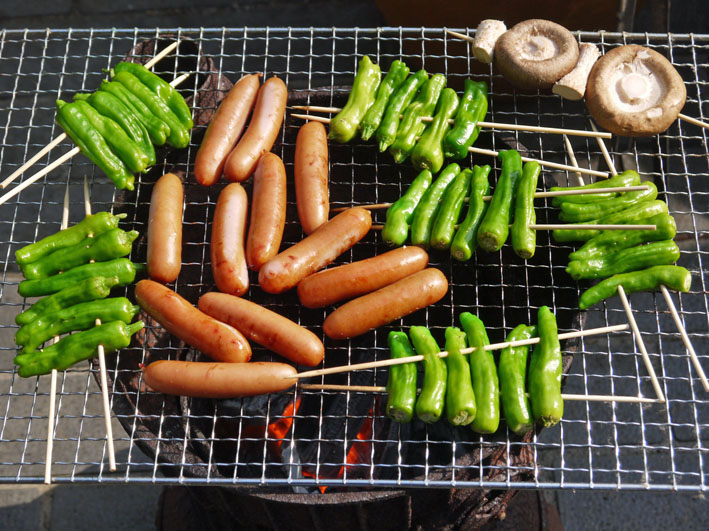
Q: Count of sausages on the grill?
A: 12